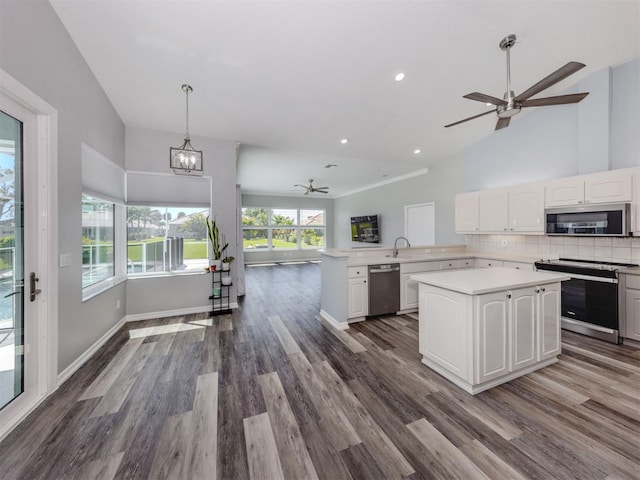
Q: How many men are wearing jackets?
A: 0